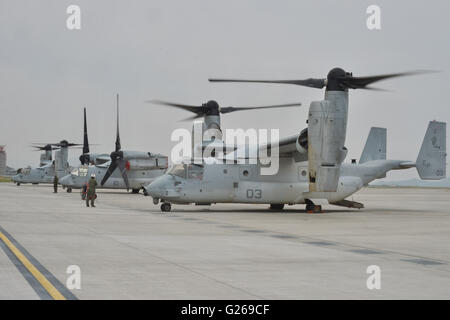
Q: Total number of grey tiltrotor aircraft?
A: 3